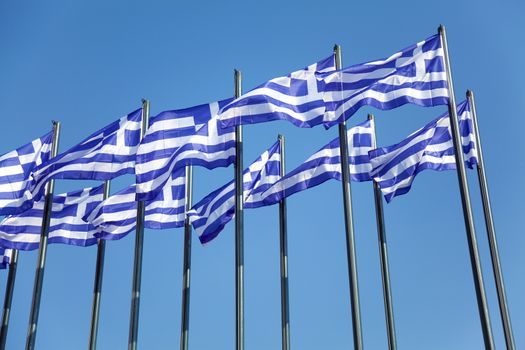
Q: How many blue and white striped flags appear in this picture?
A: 11